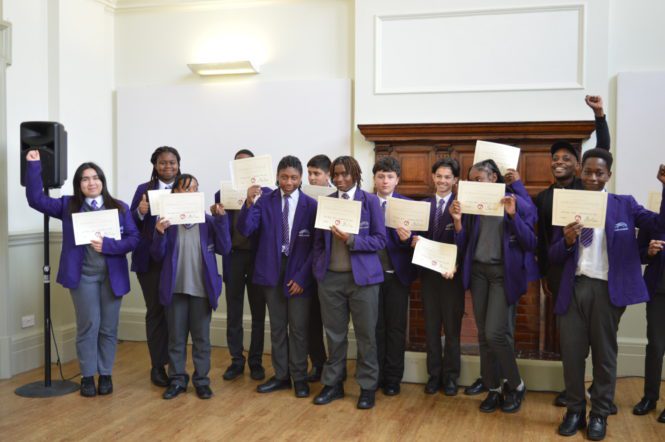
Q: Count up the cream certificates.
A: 13